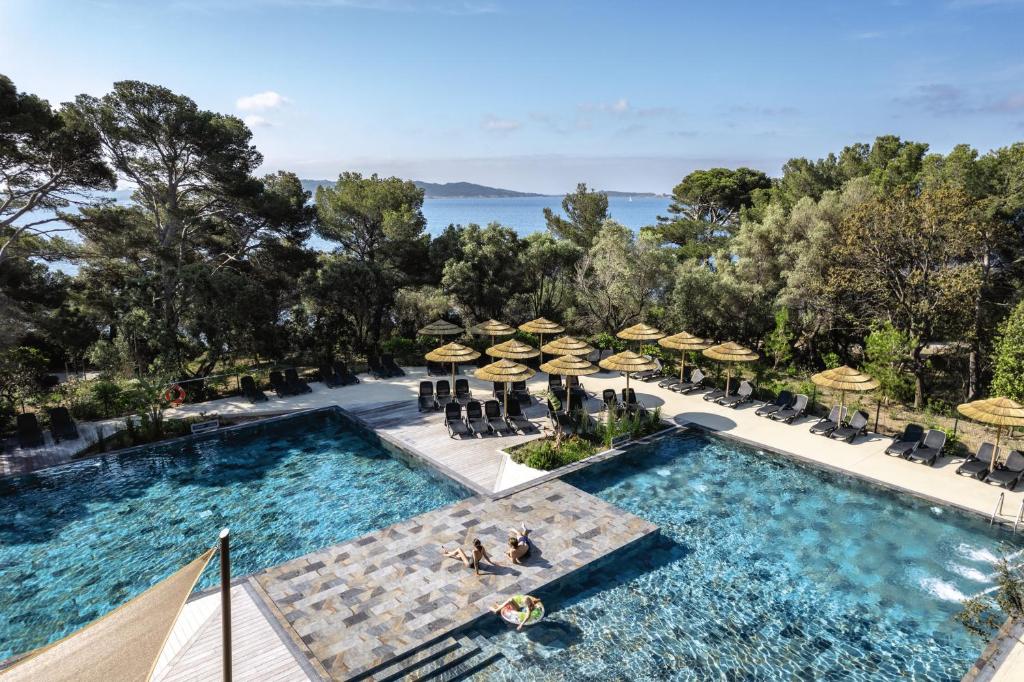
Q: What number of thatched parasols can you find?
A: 14